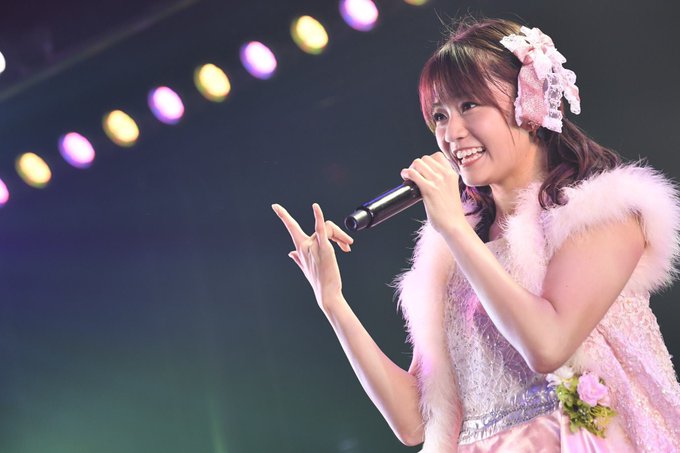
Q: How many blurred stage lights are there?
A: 11